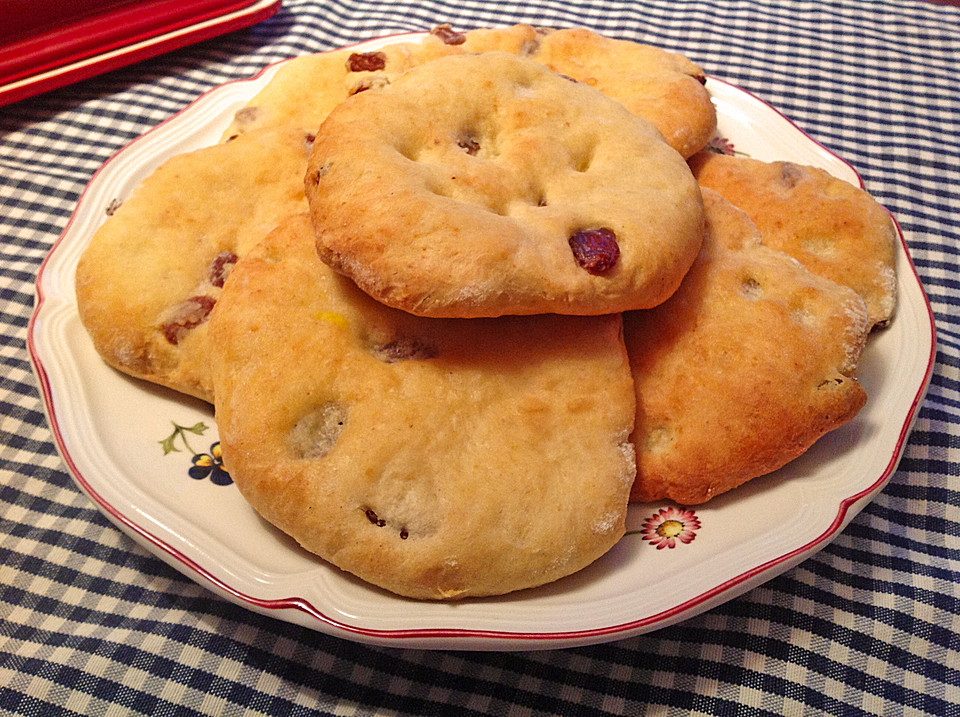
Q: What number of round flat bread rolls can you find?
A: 7